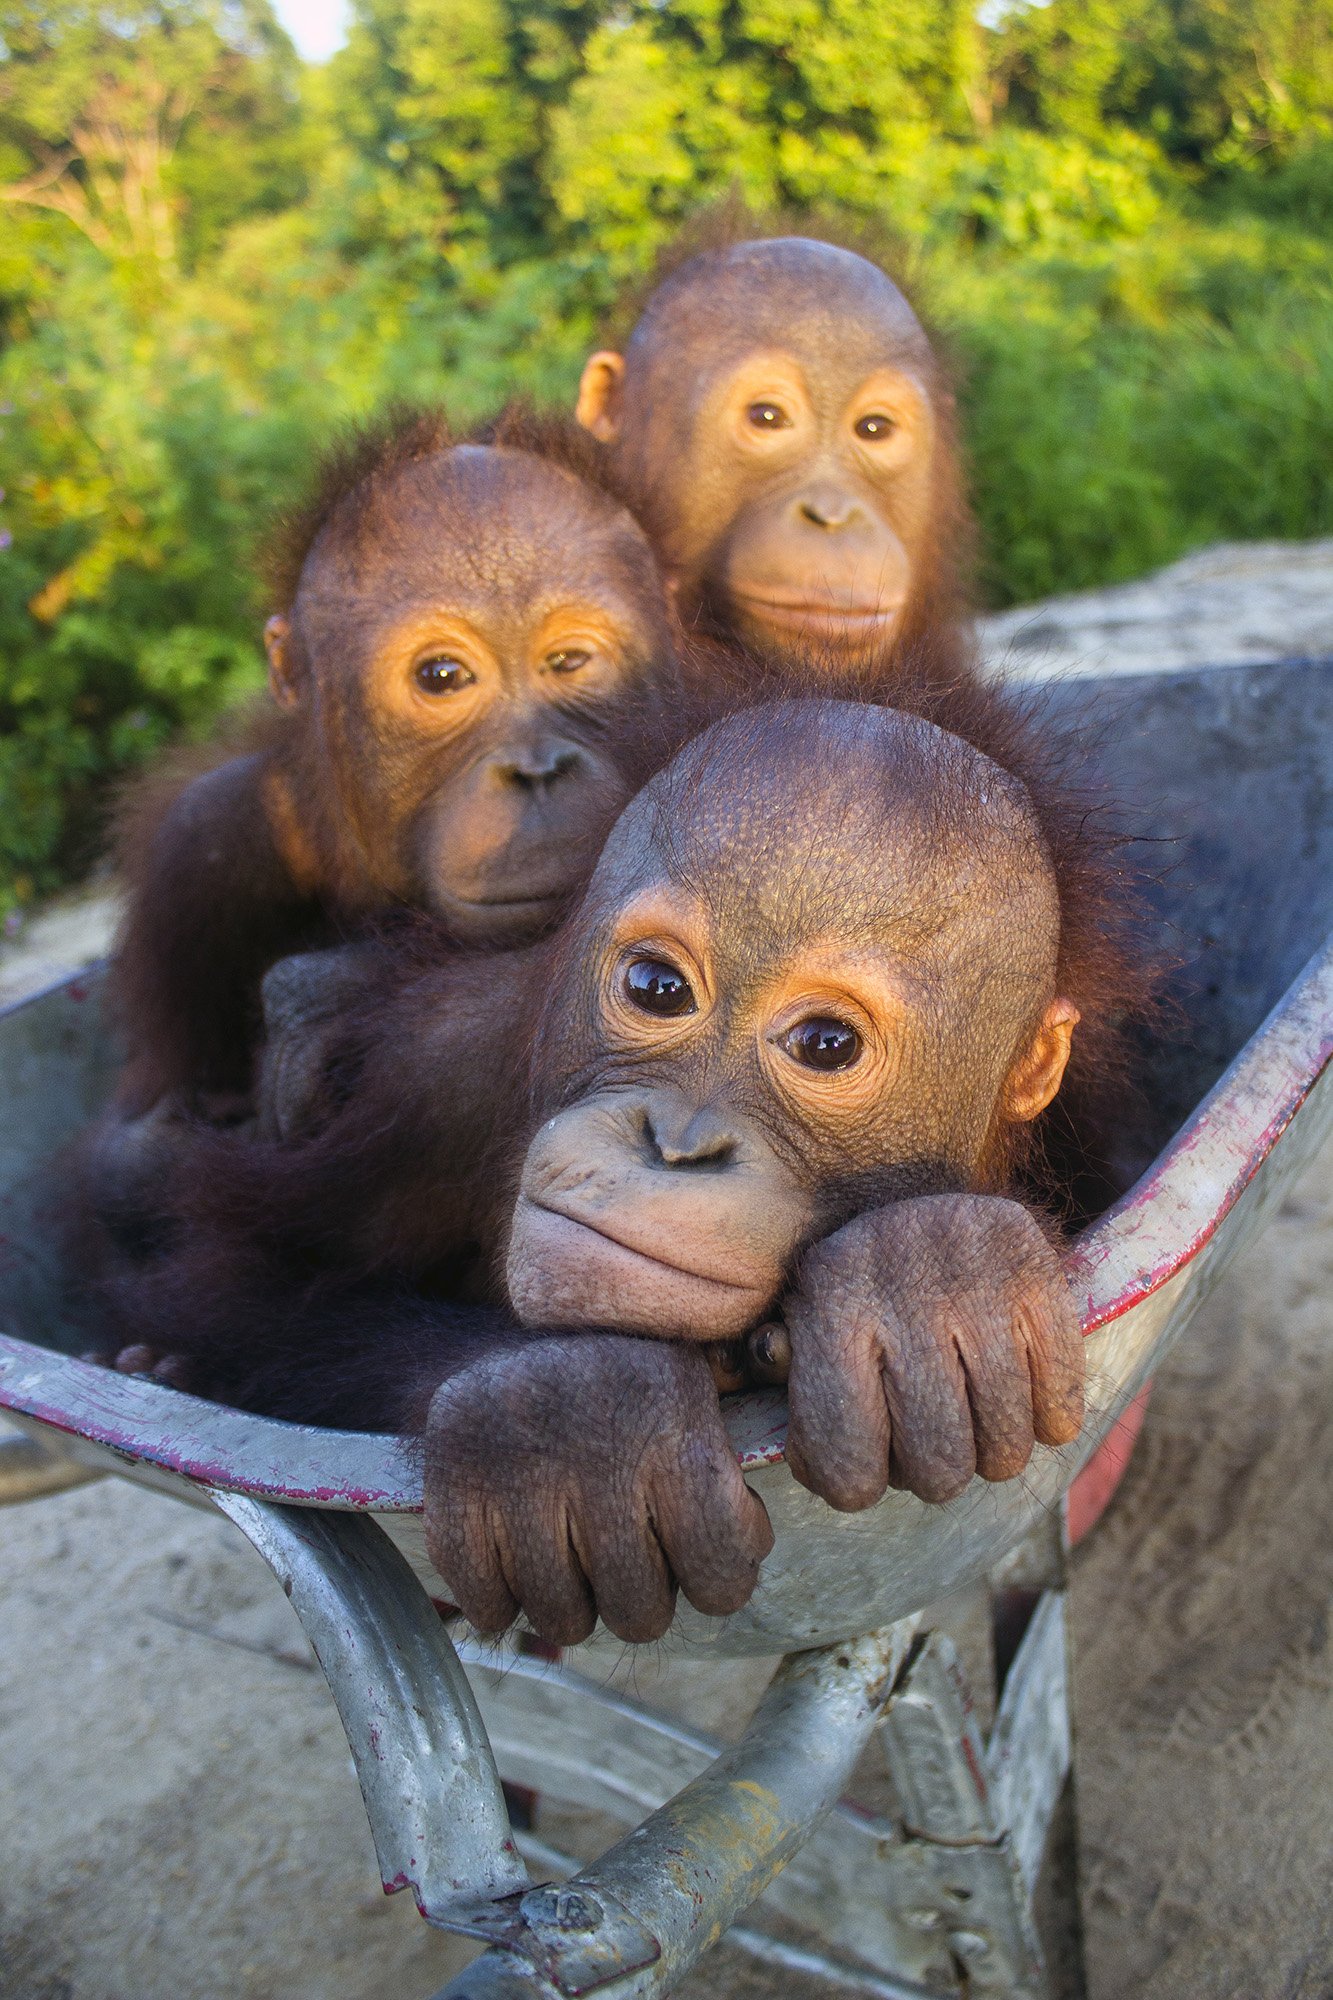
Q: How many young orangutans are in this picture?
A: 3